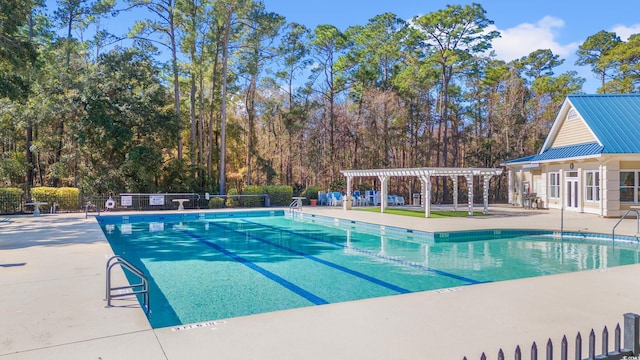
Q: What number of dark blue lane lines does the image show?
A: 3